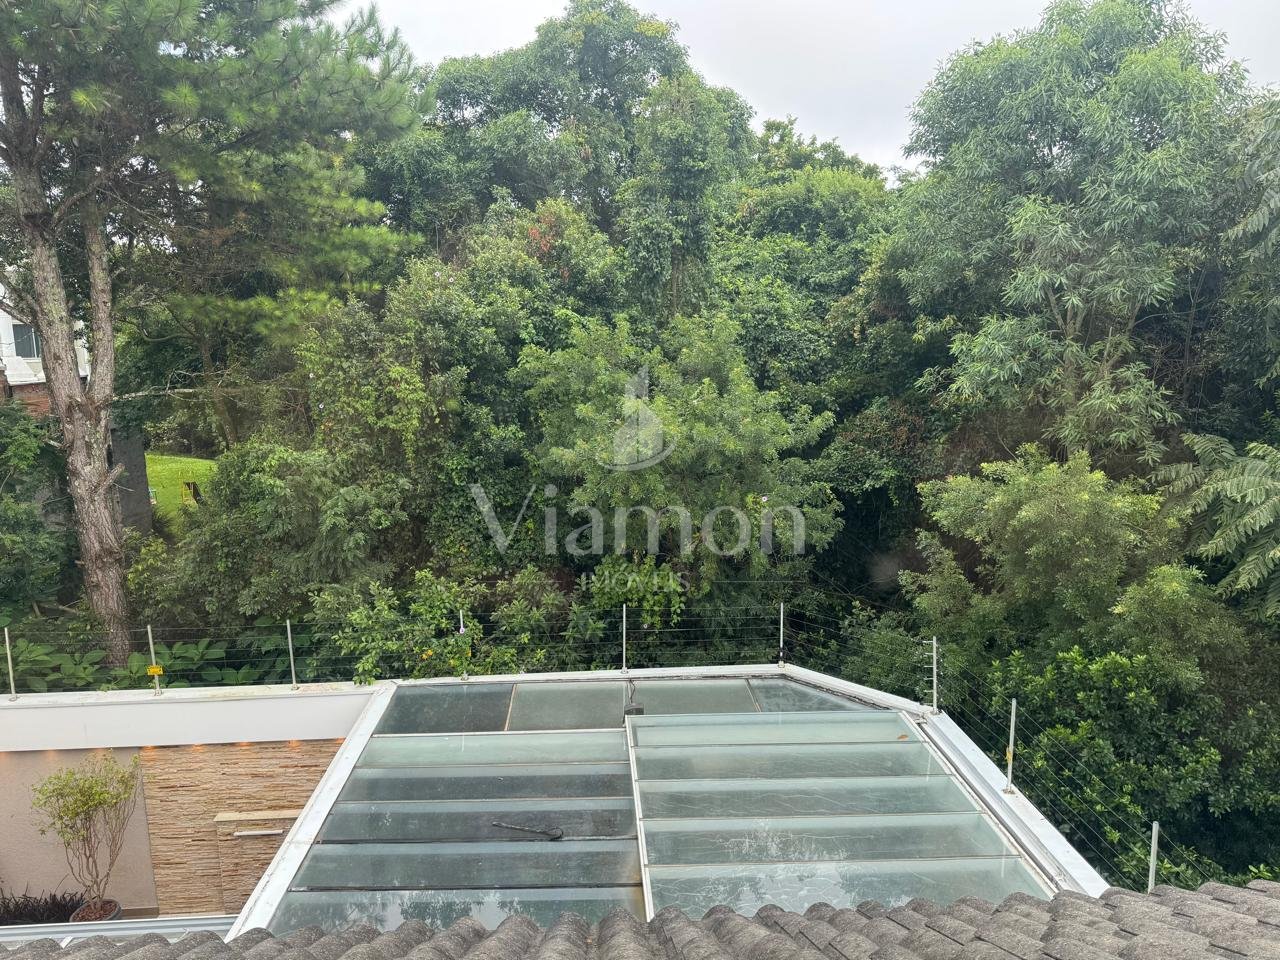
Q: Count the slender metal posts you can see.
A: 9